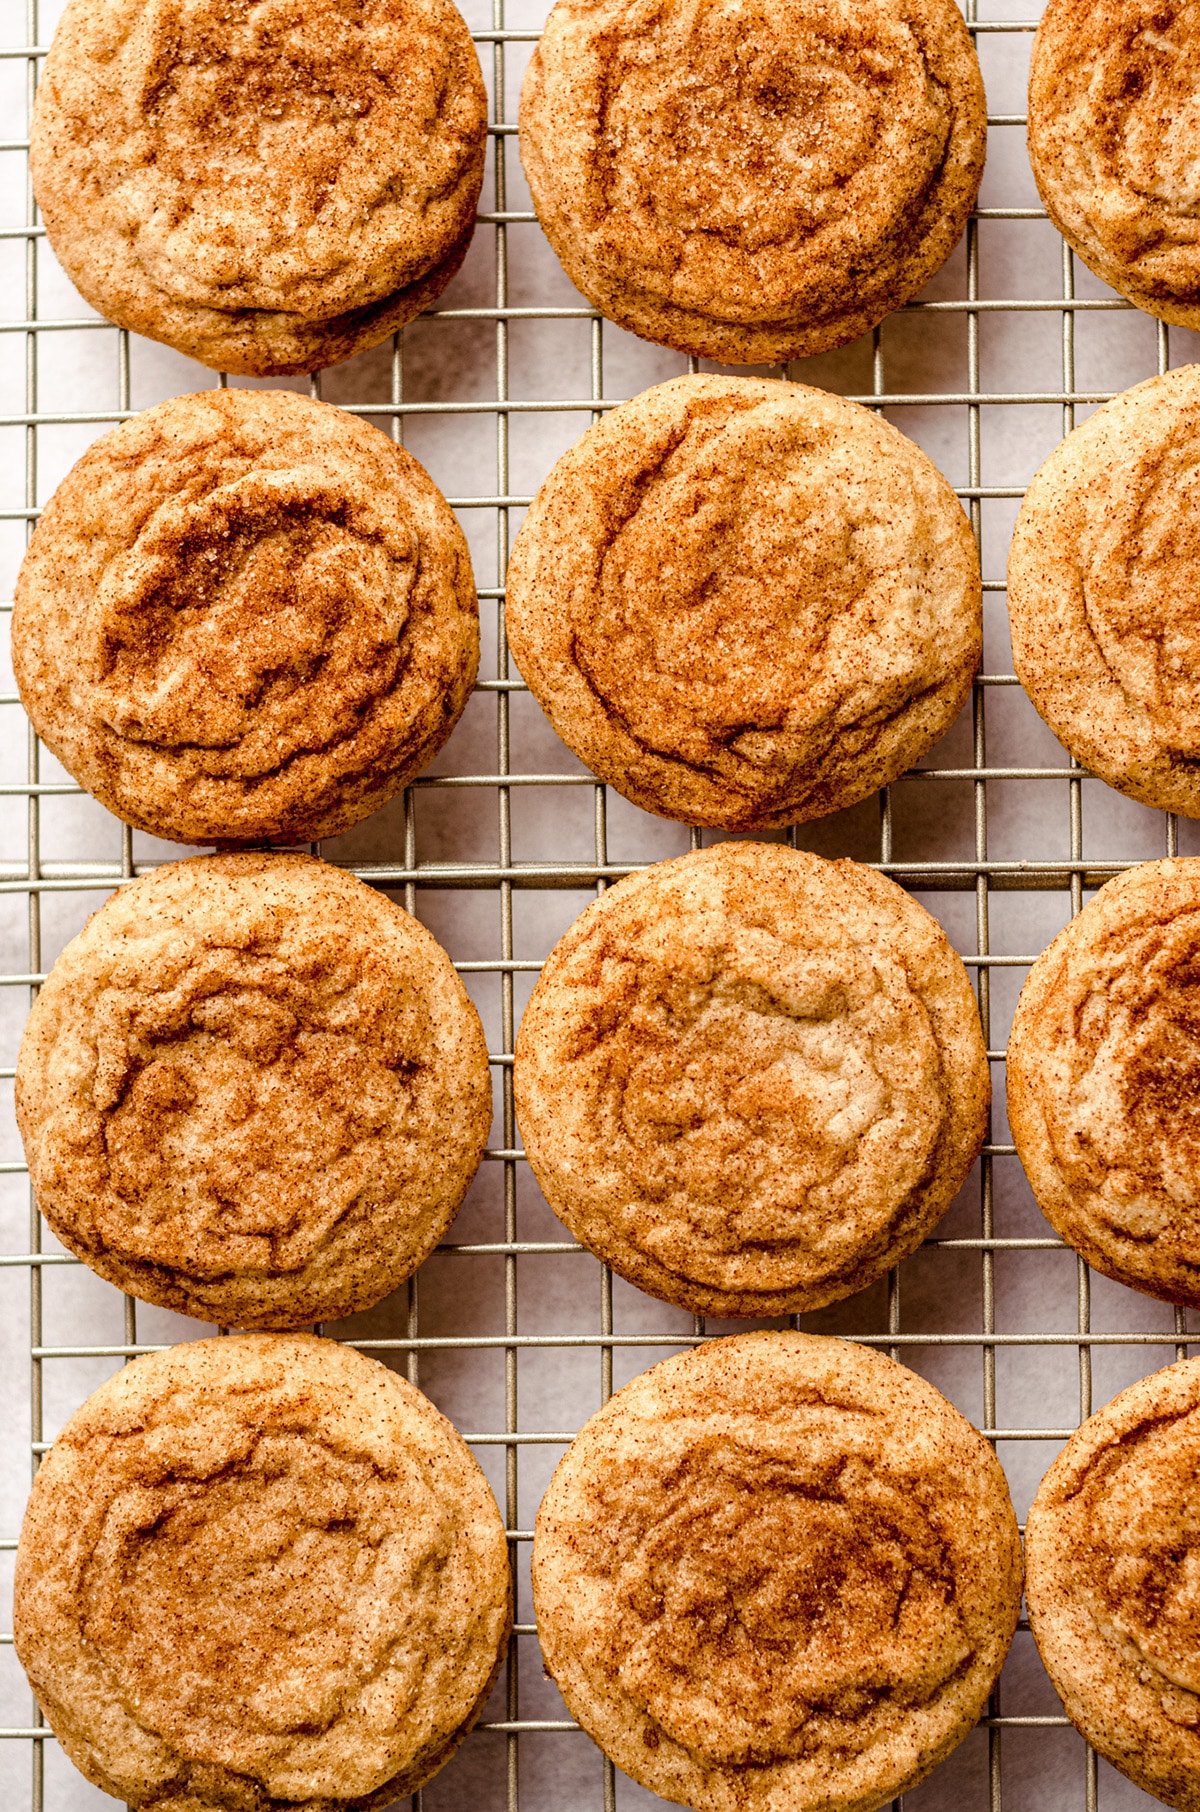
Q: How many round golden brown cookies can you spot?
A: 12